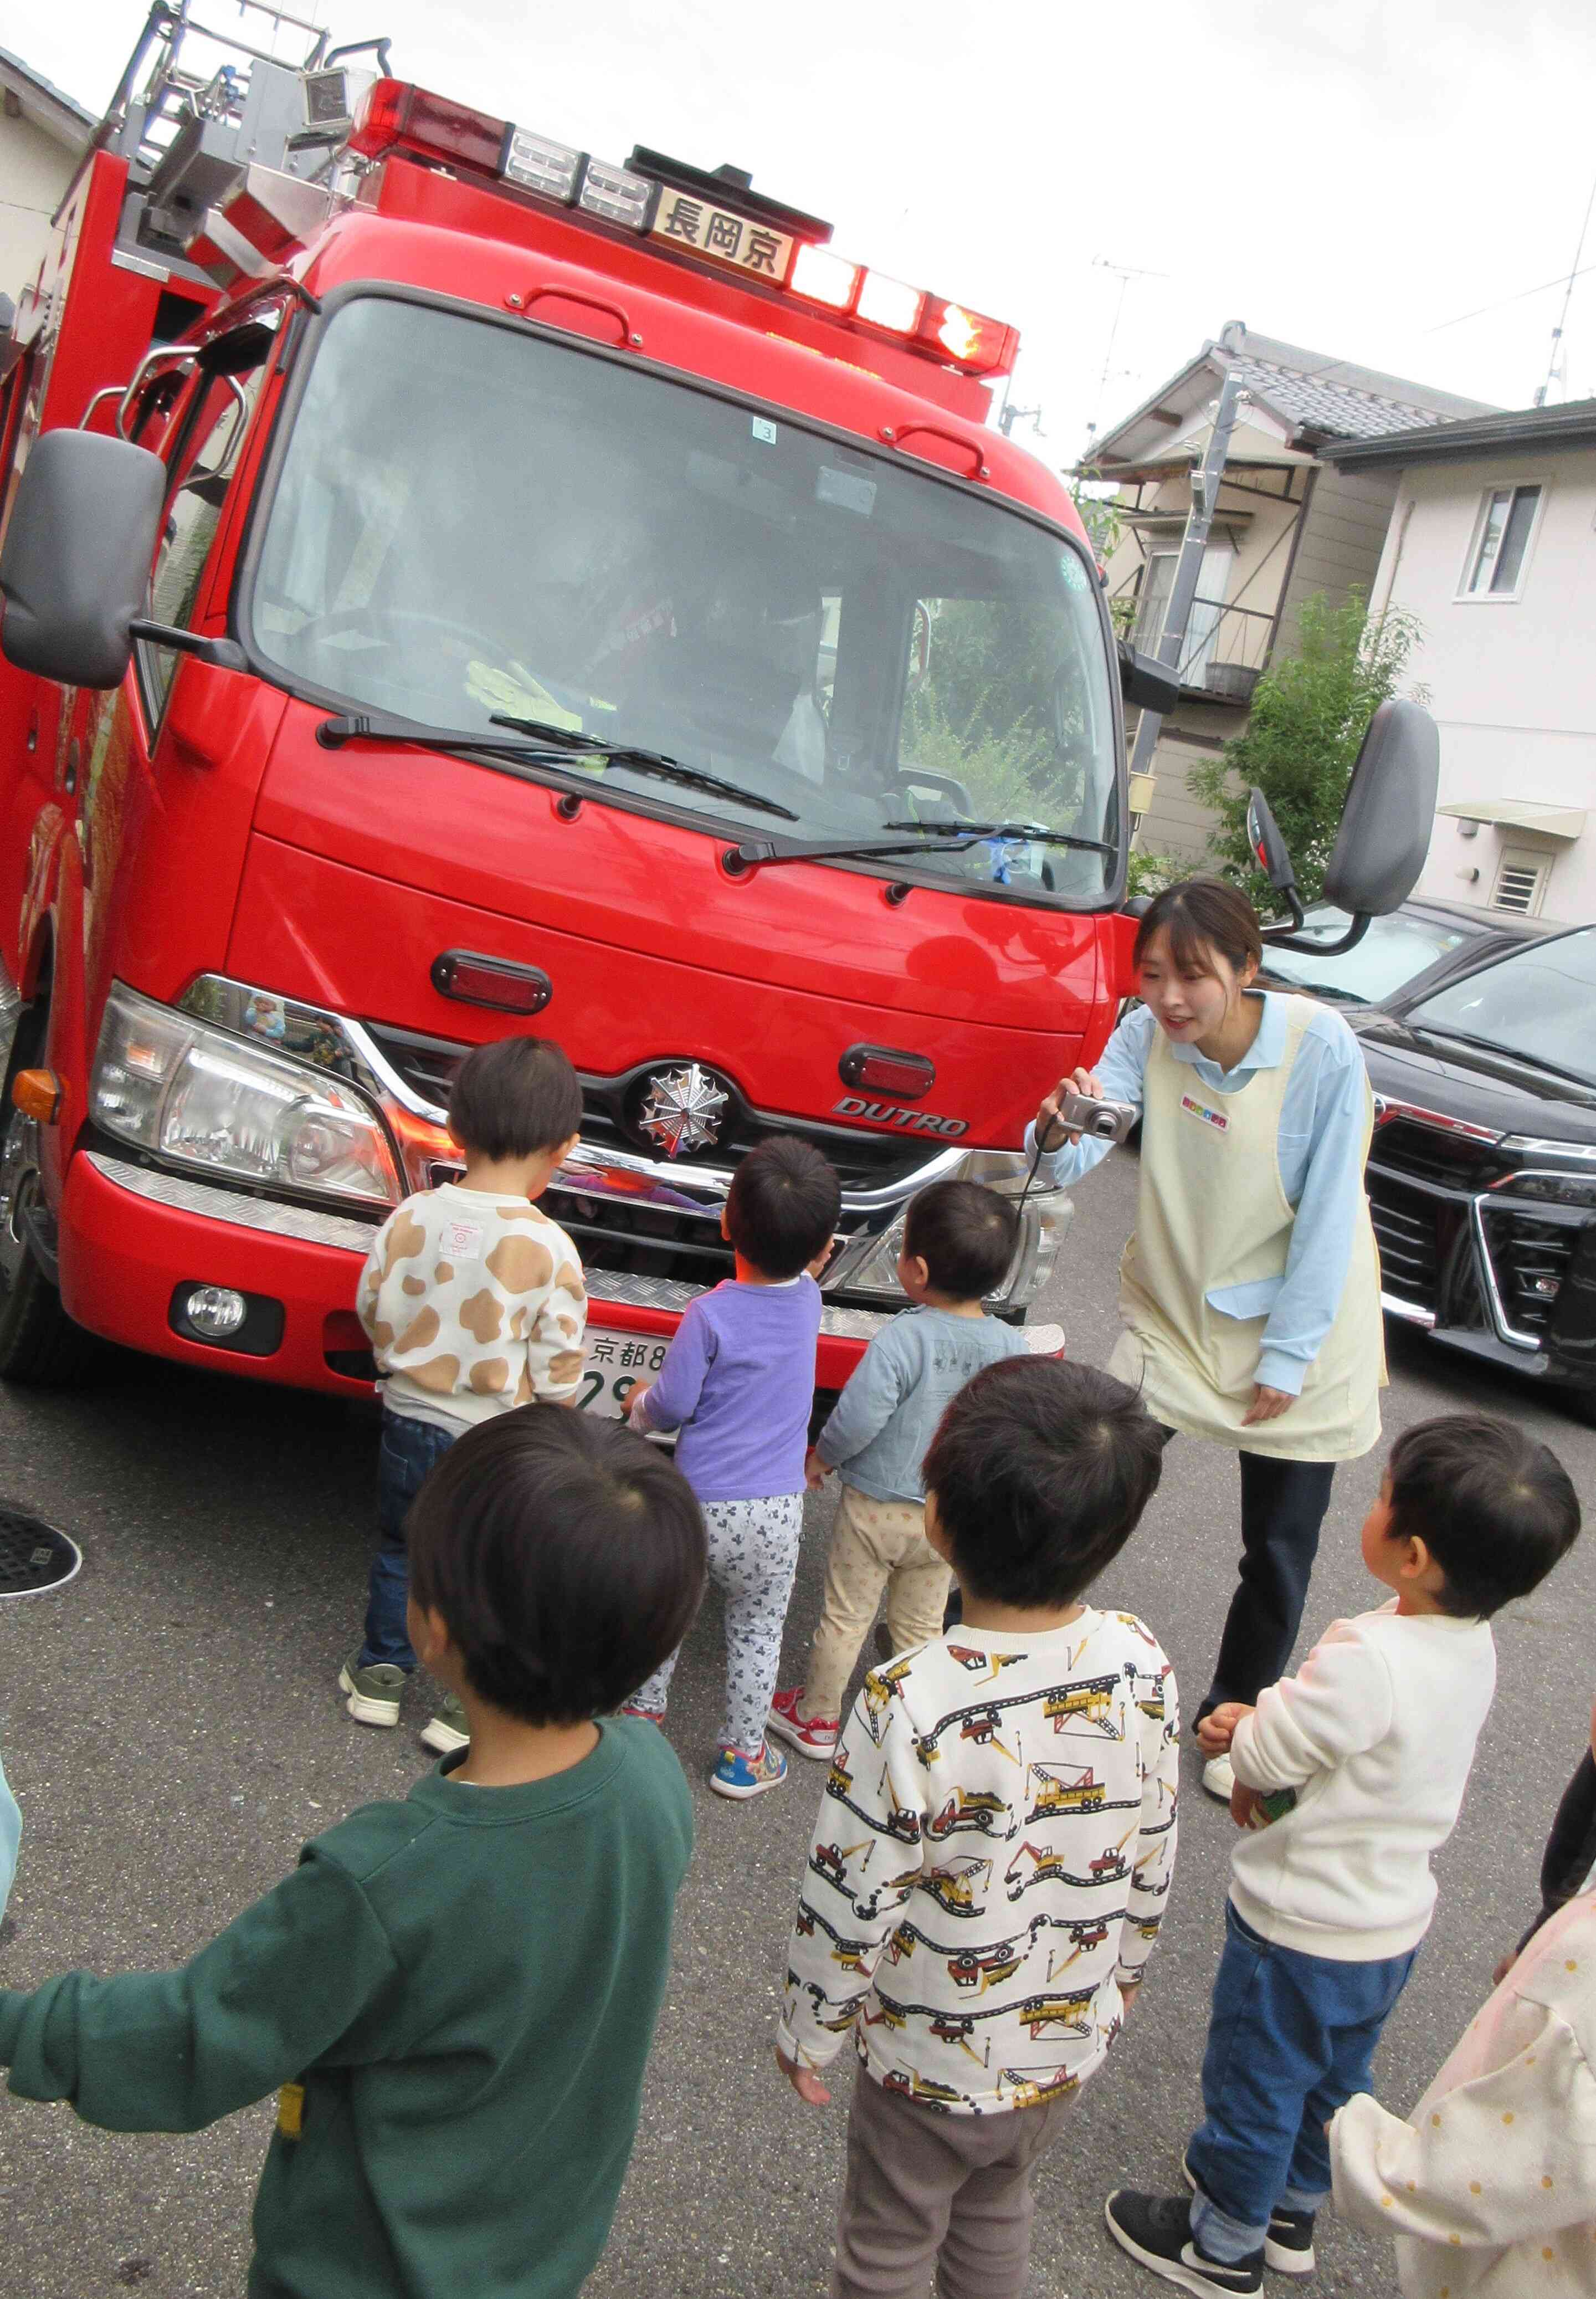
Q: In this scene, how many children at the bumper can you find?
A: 3